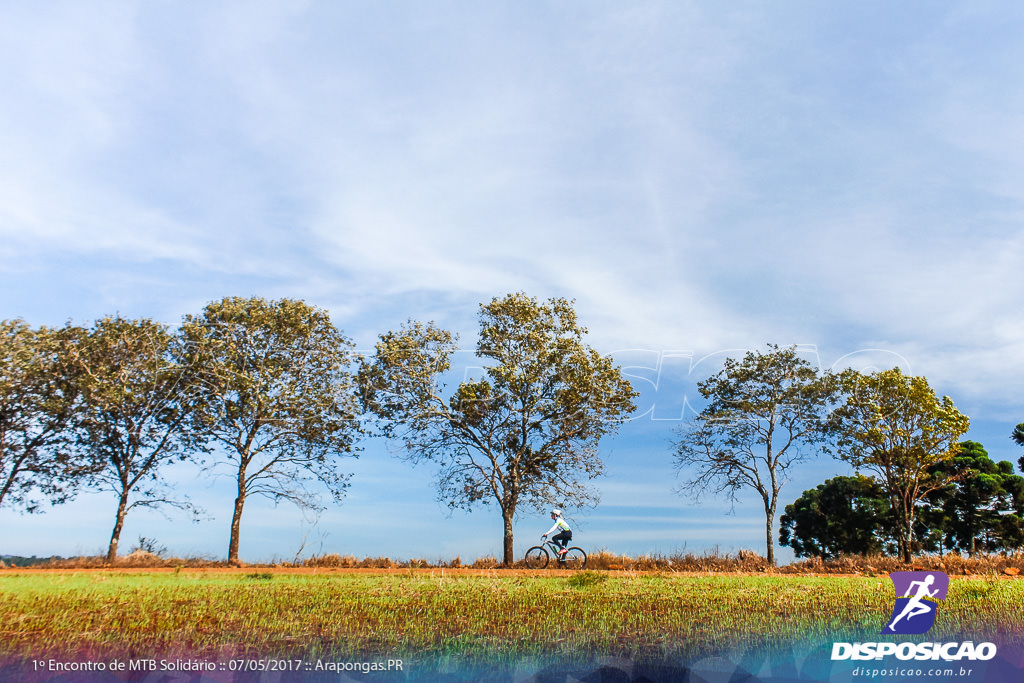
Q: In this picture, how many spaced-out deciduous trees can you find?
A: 6